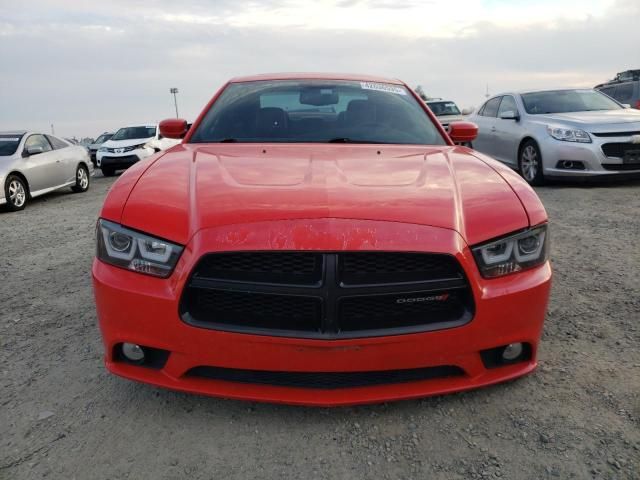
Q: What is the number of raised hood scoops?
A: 2